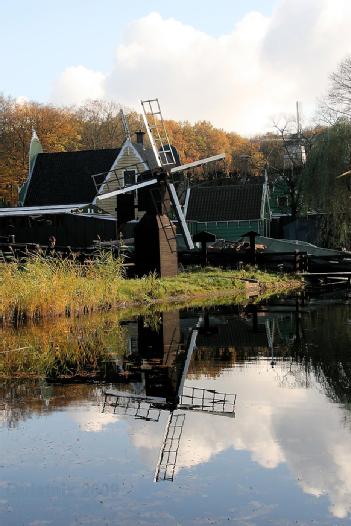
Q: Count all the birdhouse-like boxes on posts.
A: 2